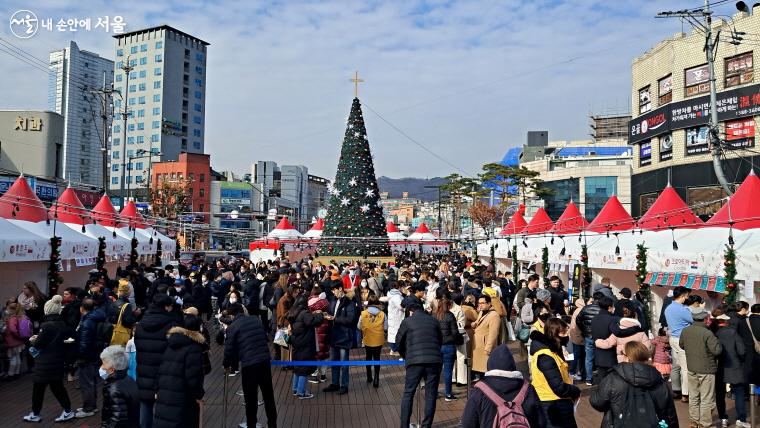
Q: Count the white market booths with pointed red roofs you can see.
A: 14